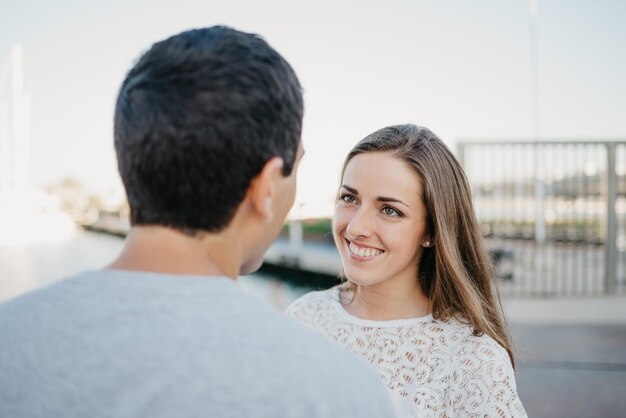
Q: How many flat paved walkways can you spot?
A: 1